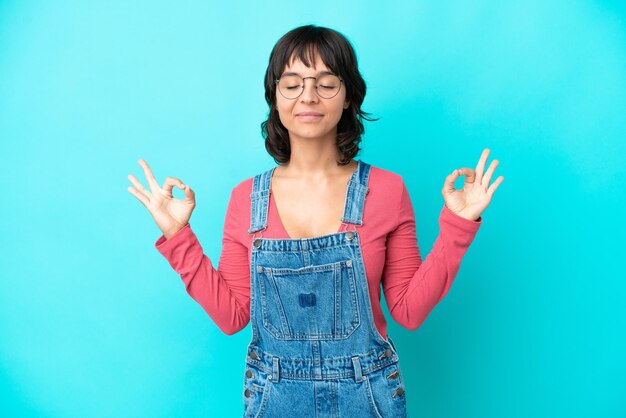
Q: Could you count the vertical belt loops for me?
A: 2